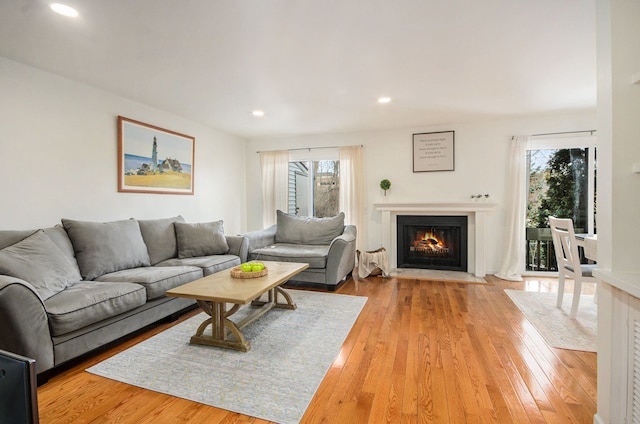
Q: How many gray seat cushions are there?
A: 4